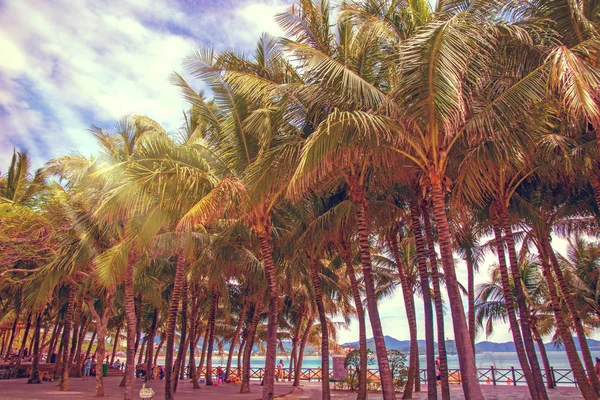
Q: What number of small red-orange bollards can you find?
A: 2